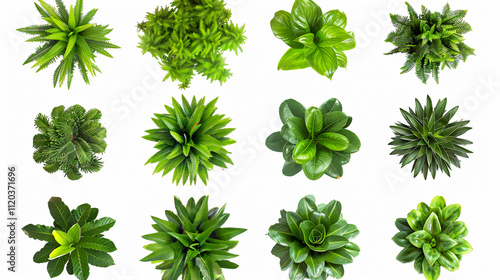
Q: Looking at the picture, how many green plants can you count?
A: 12